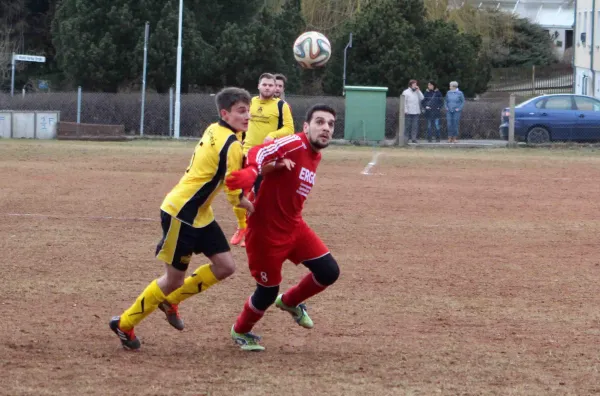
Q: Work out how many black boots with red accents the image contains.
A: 2